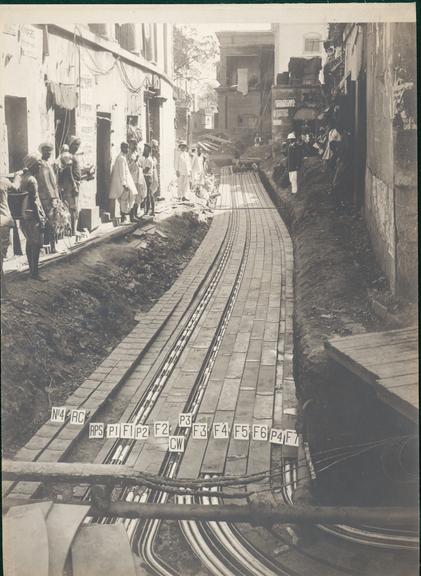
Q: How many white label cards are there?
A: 15